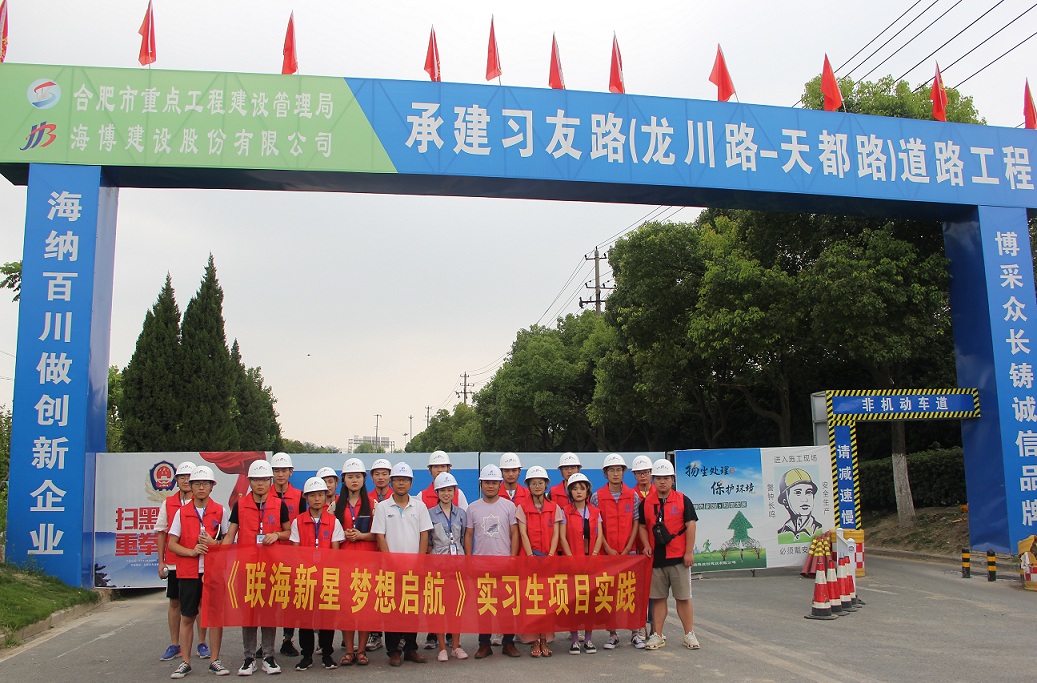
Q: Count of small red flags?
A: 11